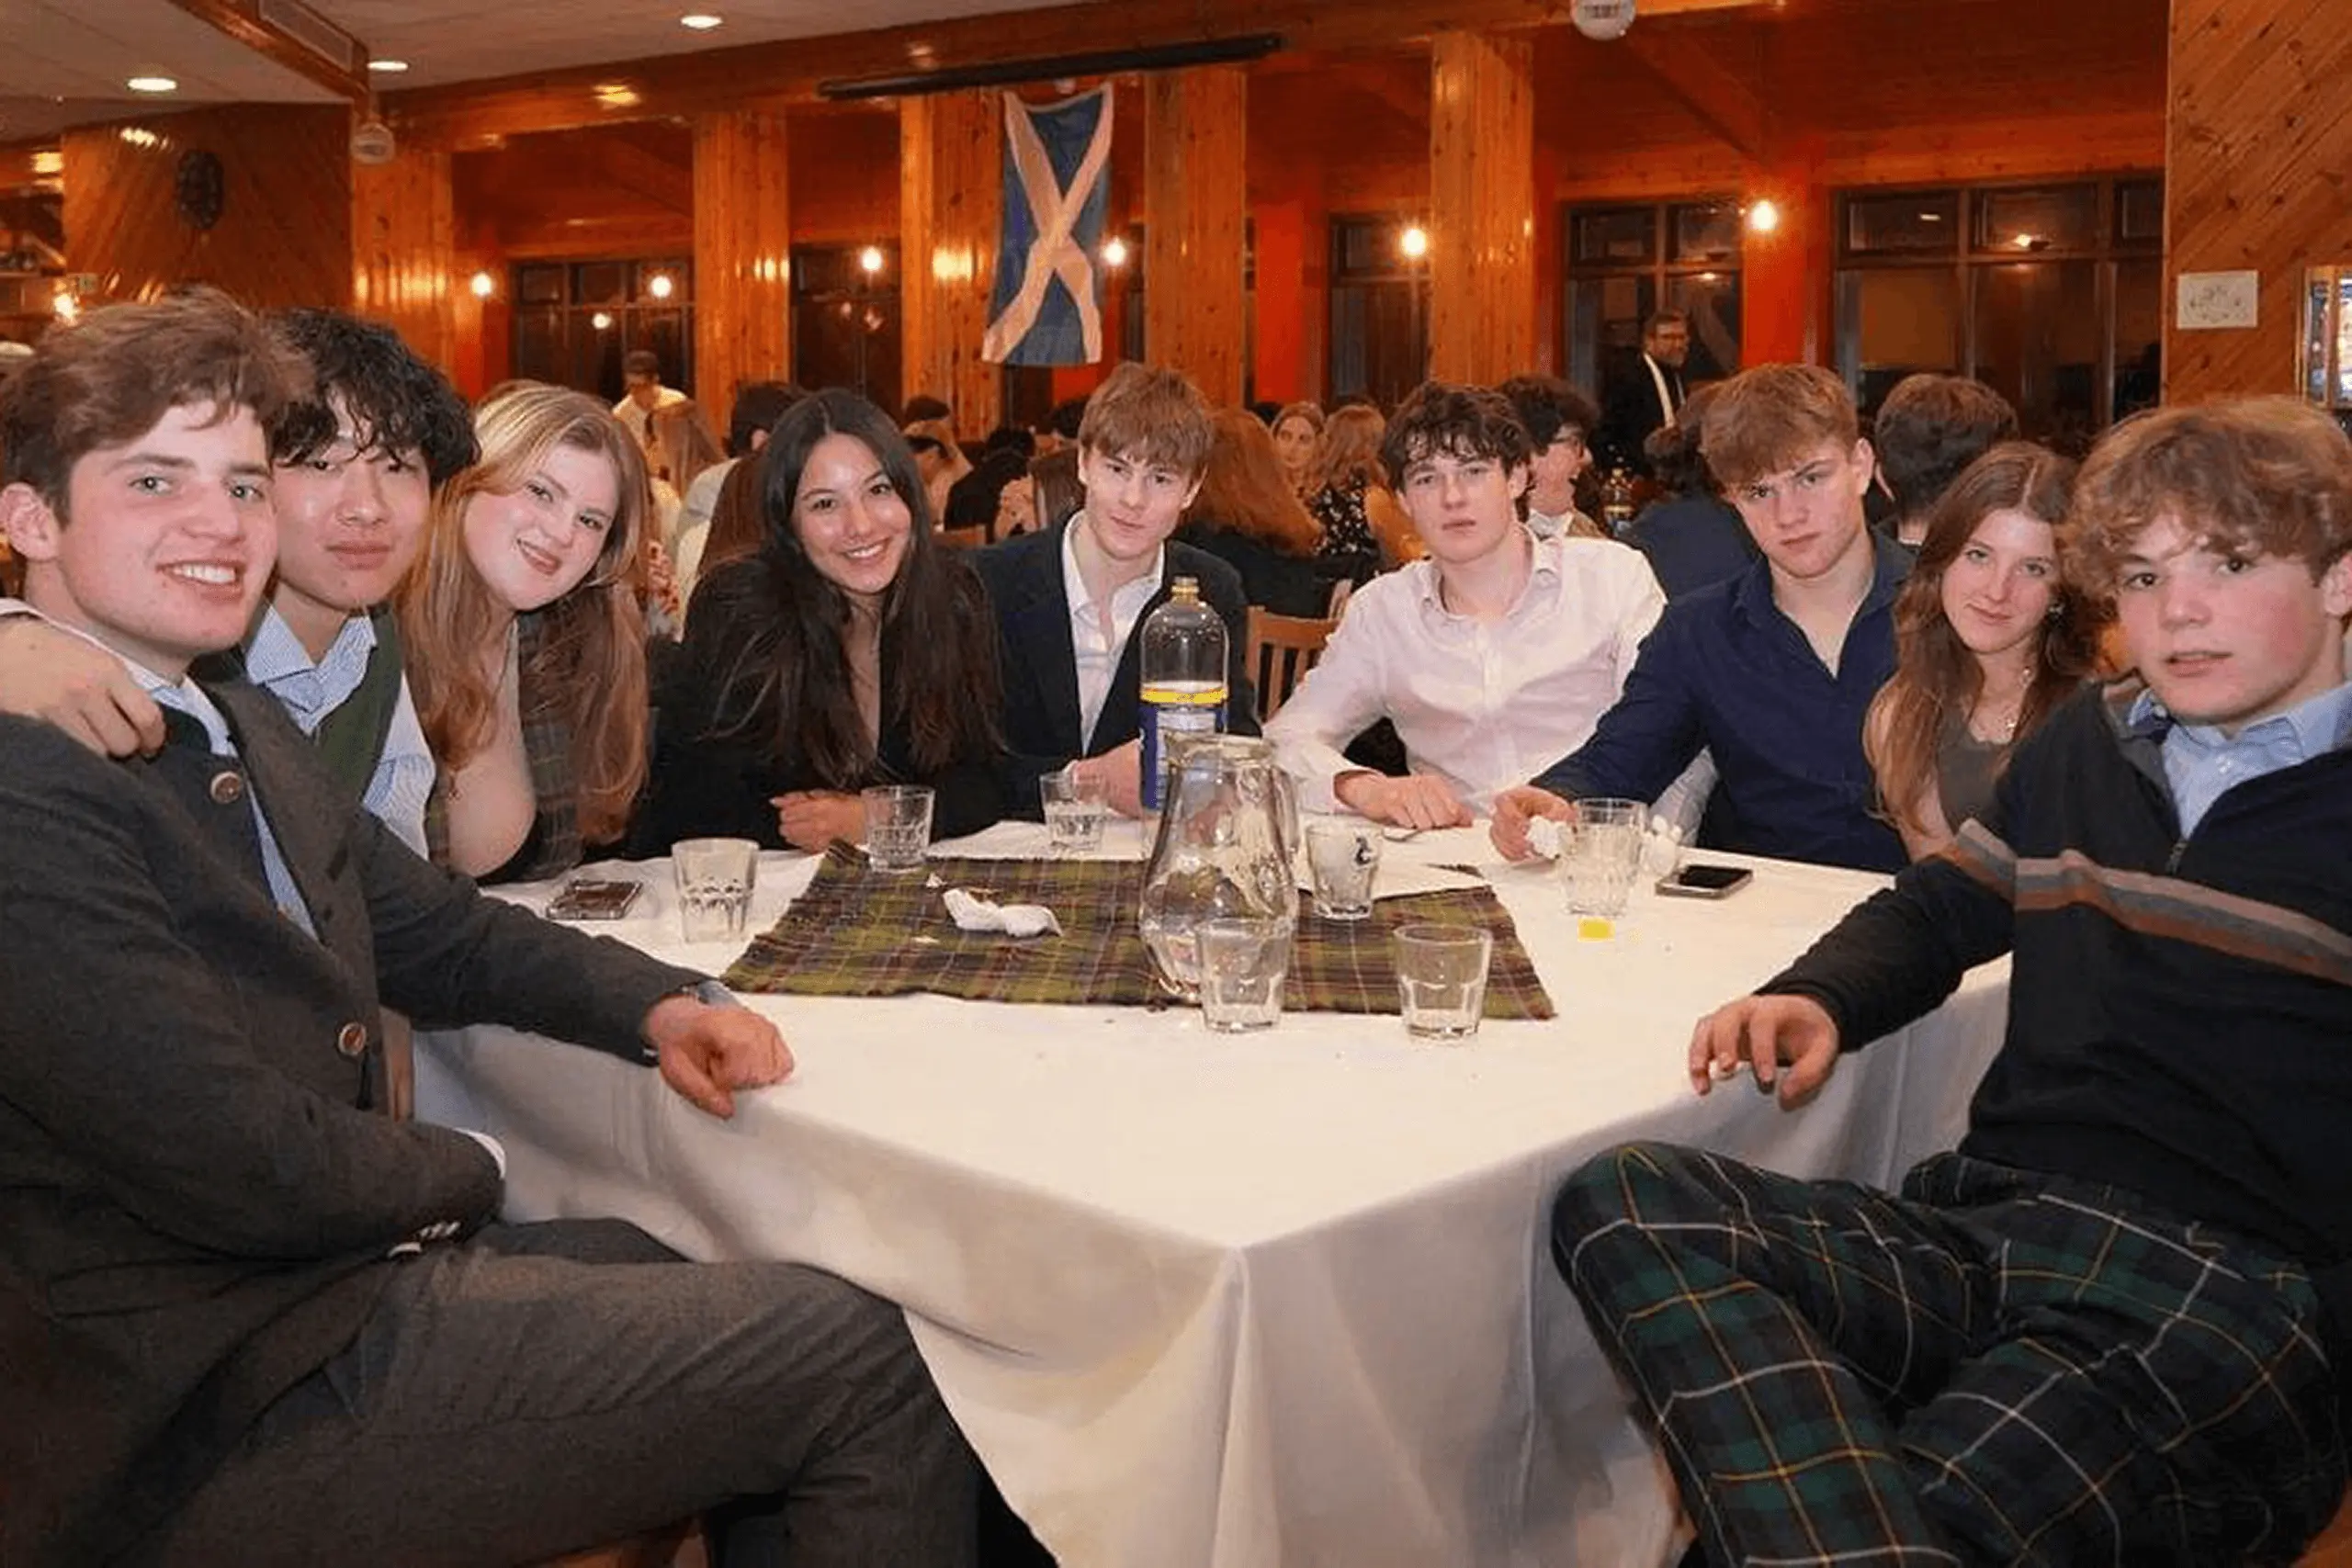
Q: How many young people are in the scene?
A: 9